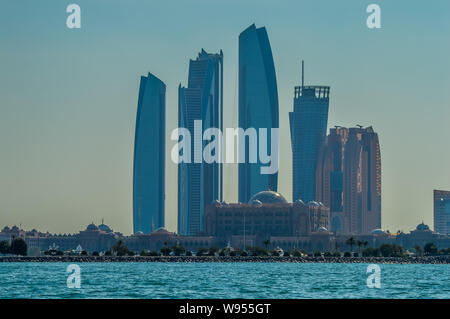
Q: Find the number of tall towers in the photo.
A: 5